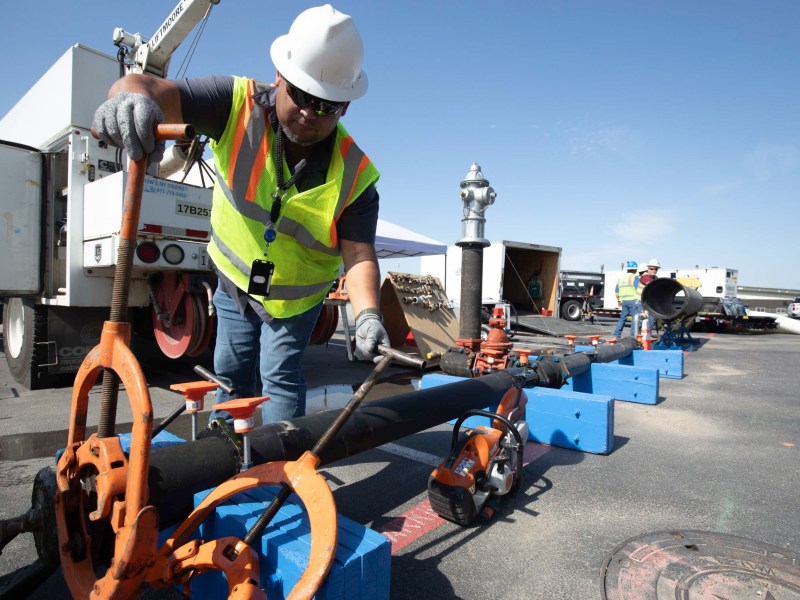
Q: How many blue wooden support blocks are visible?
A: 4